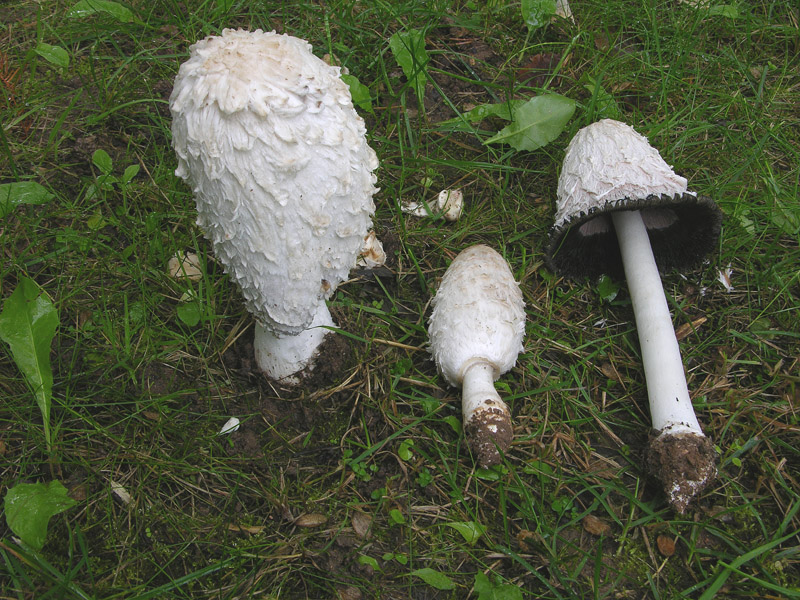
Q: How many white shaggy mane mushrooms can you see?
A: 3